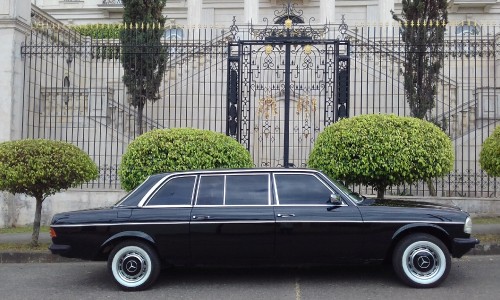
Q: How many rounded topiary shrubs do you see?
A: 4